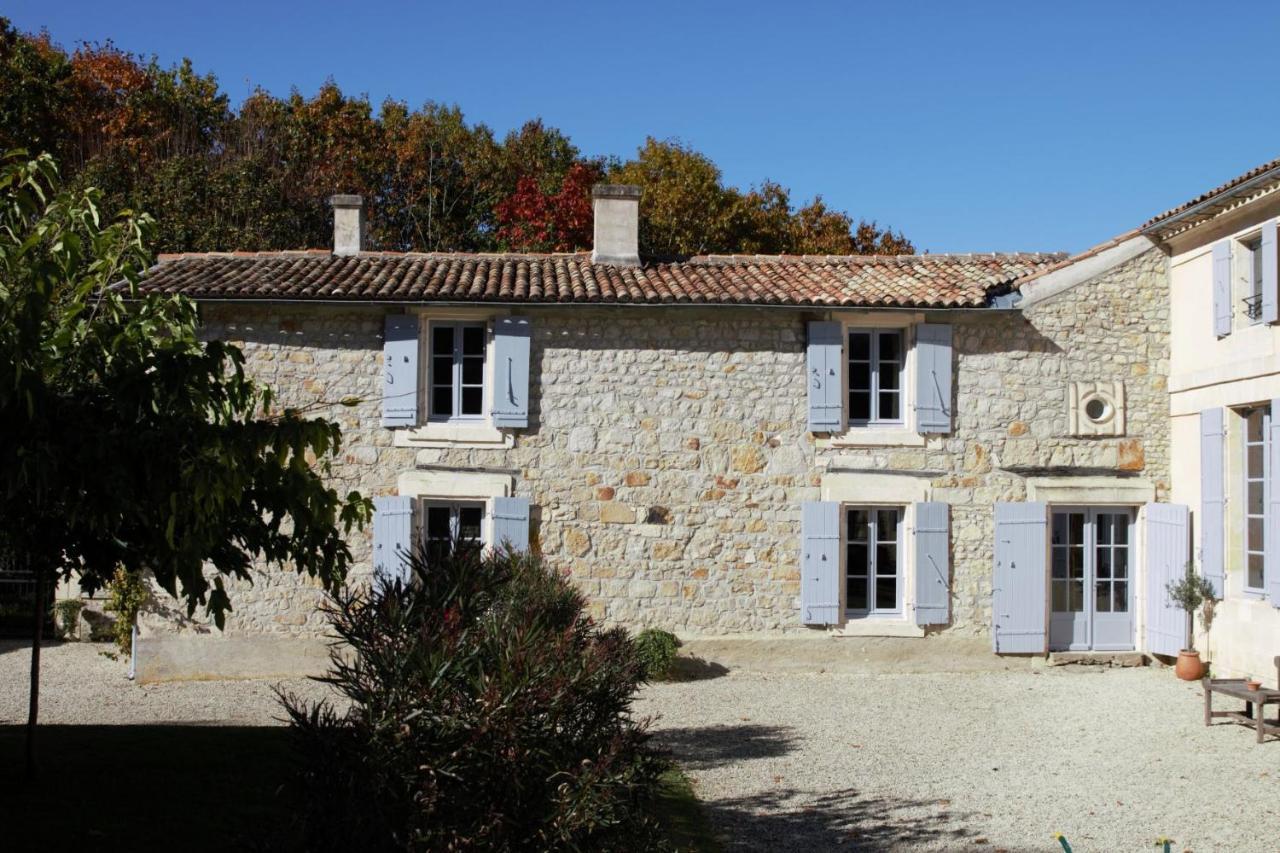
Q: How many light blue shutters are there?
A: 14